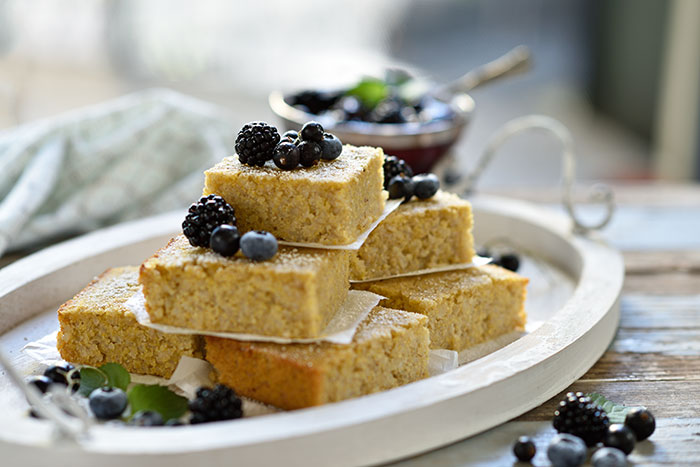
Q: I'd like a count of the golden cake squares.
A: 6